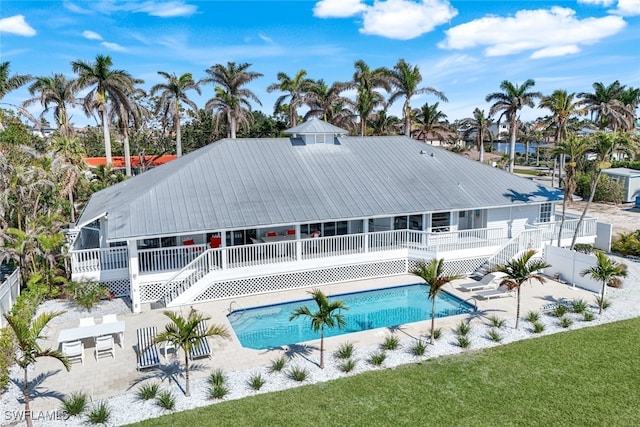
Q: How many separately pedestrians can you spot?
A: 0